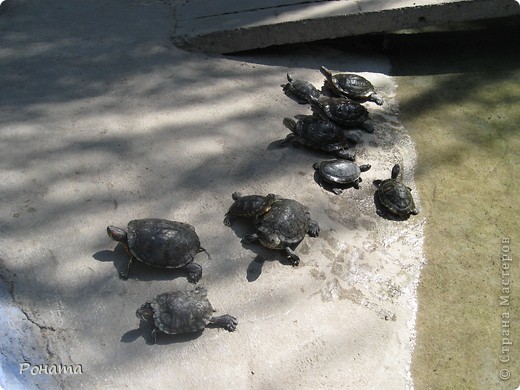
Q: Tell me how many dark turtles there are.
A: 10